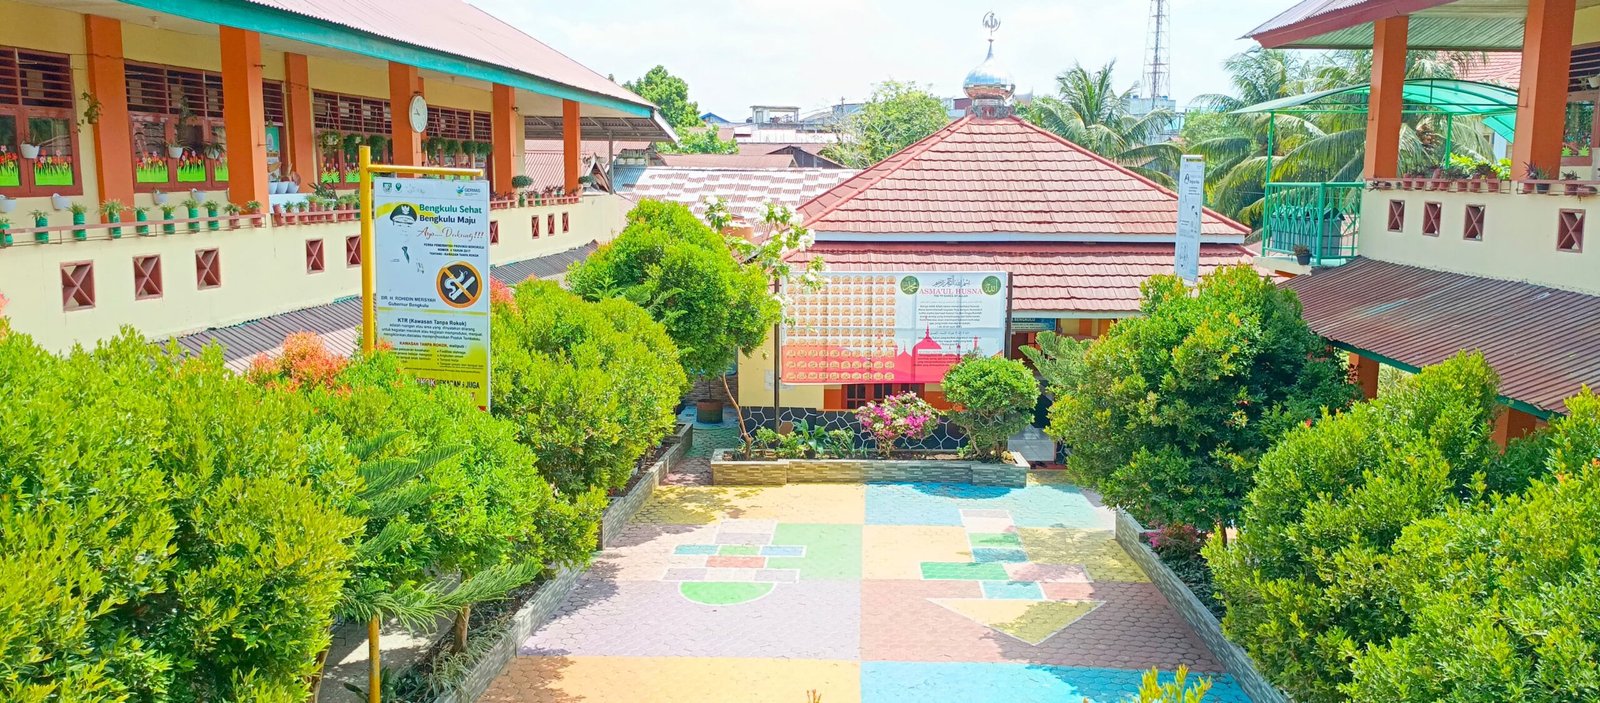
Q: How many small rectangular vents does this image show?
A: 13